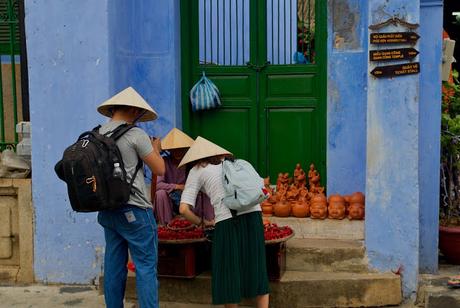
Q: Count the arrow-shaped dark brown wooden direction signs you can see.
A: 3